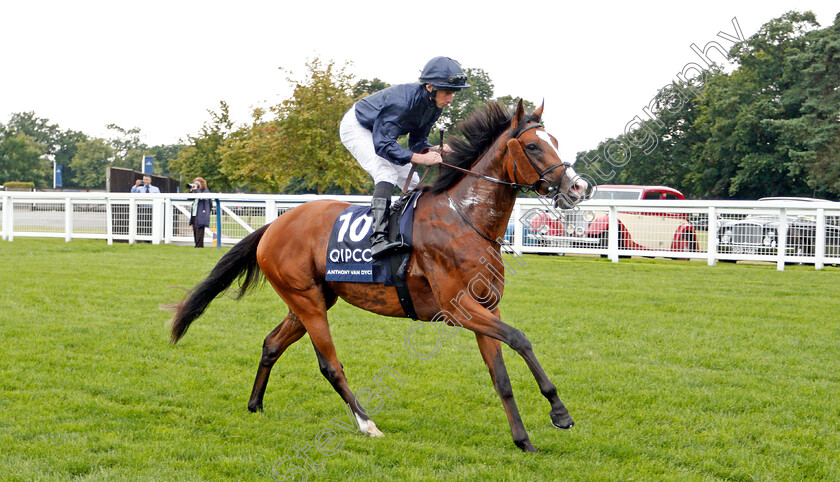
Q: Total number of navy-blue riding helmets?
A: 1